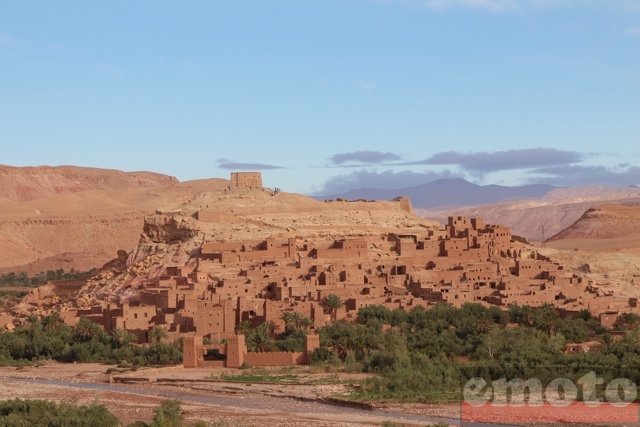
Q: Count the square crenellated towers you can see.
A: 3